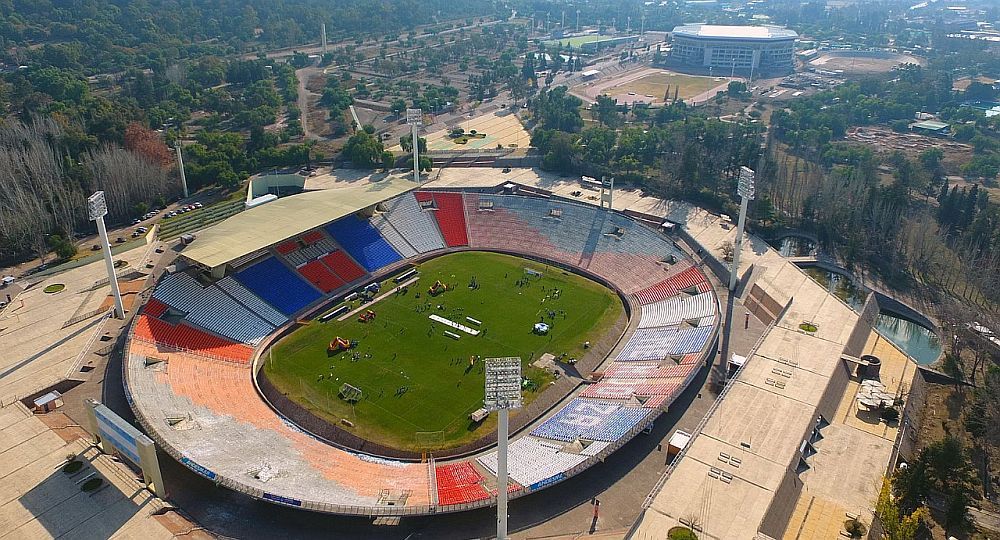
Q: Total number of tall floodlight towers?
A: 4